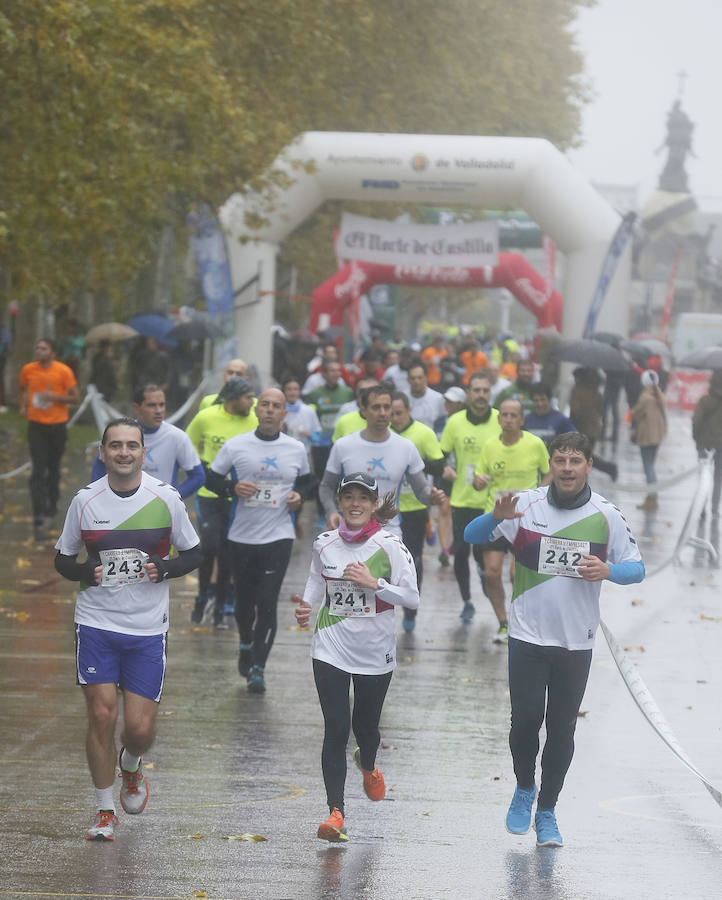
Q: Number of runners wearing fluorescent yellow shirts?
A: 6